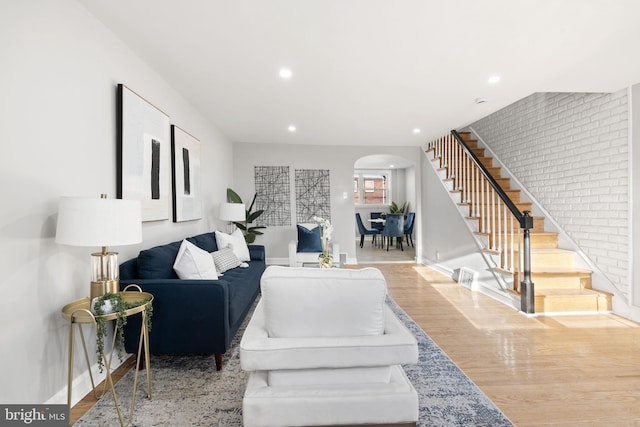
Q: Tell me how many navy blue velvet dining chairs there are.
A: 4